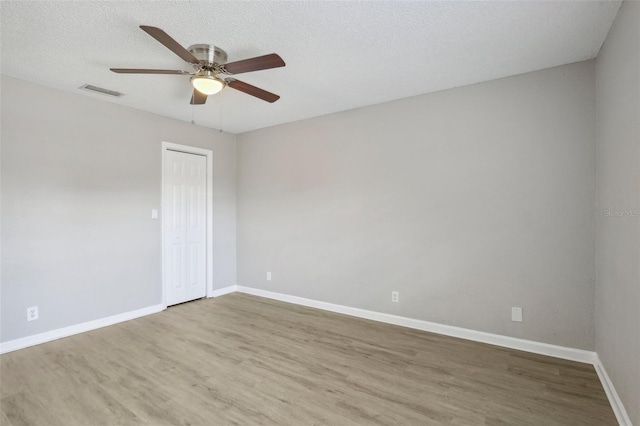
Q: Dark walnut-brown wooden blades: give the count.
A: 5